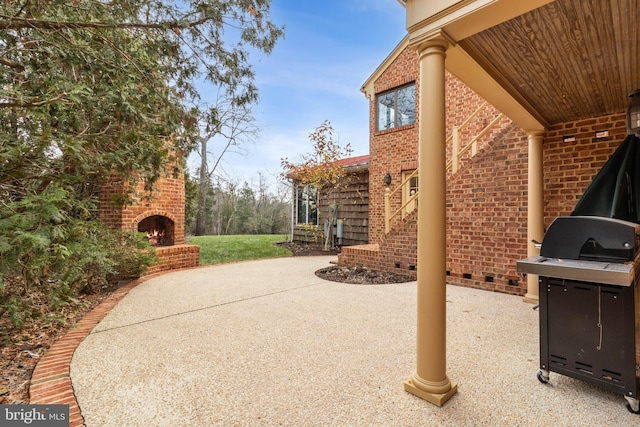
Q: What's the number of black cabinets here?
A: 1